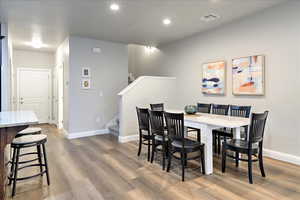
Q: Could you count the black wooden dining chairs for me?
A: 8